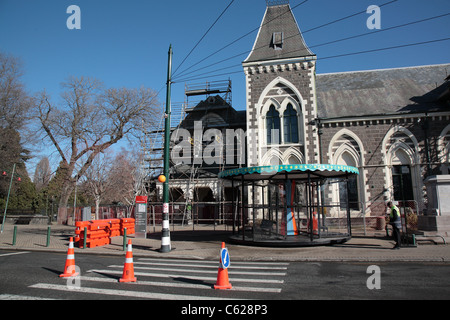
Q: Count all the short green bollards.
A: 4